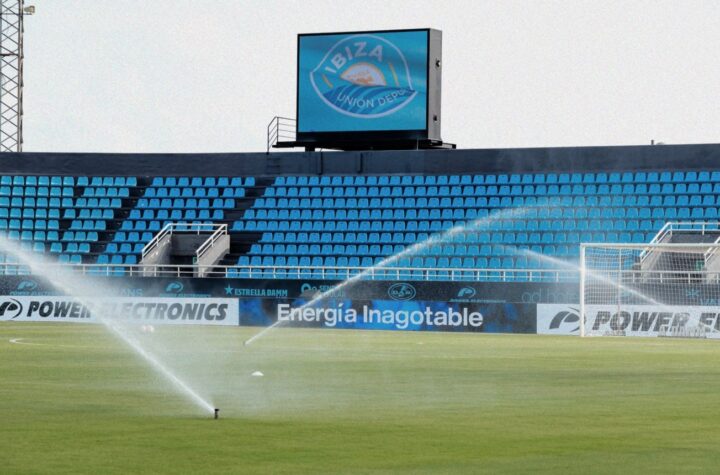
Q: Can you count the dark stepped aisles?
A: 2